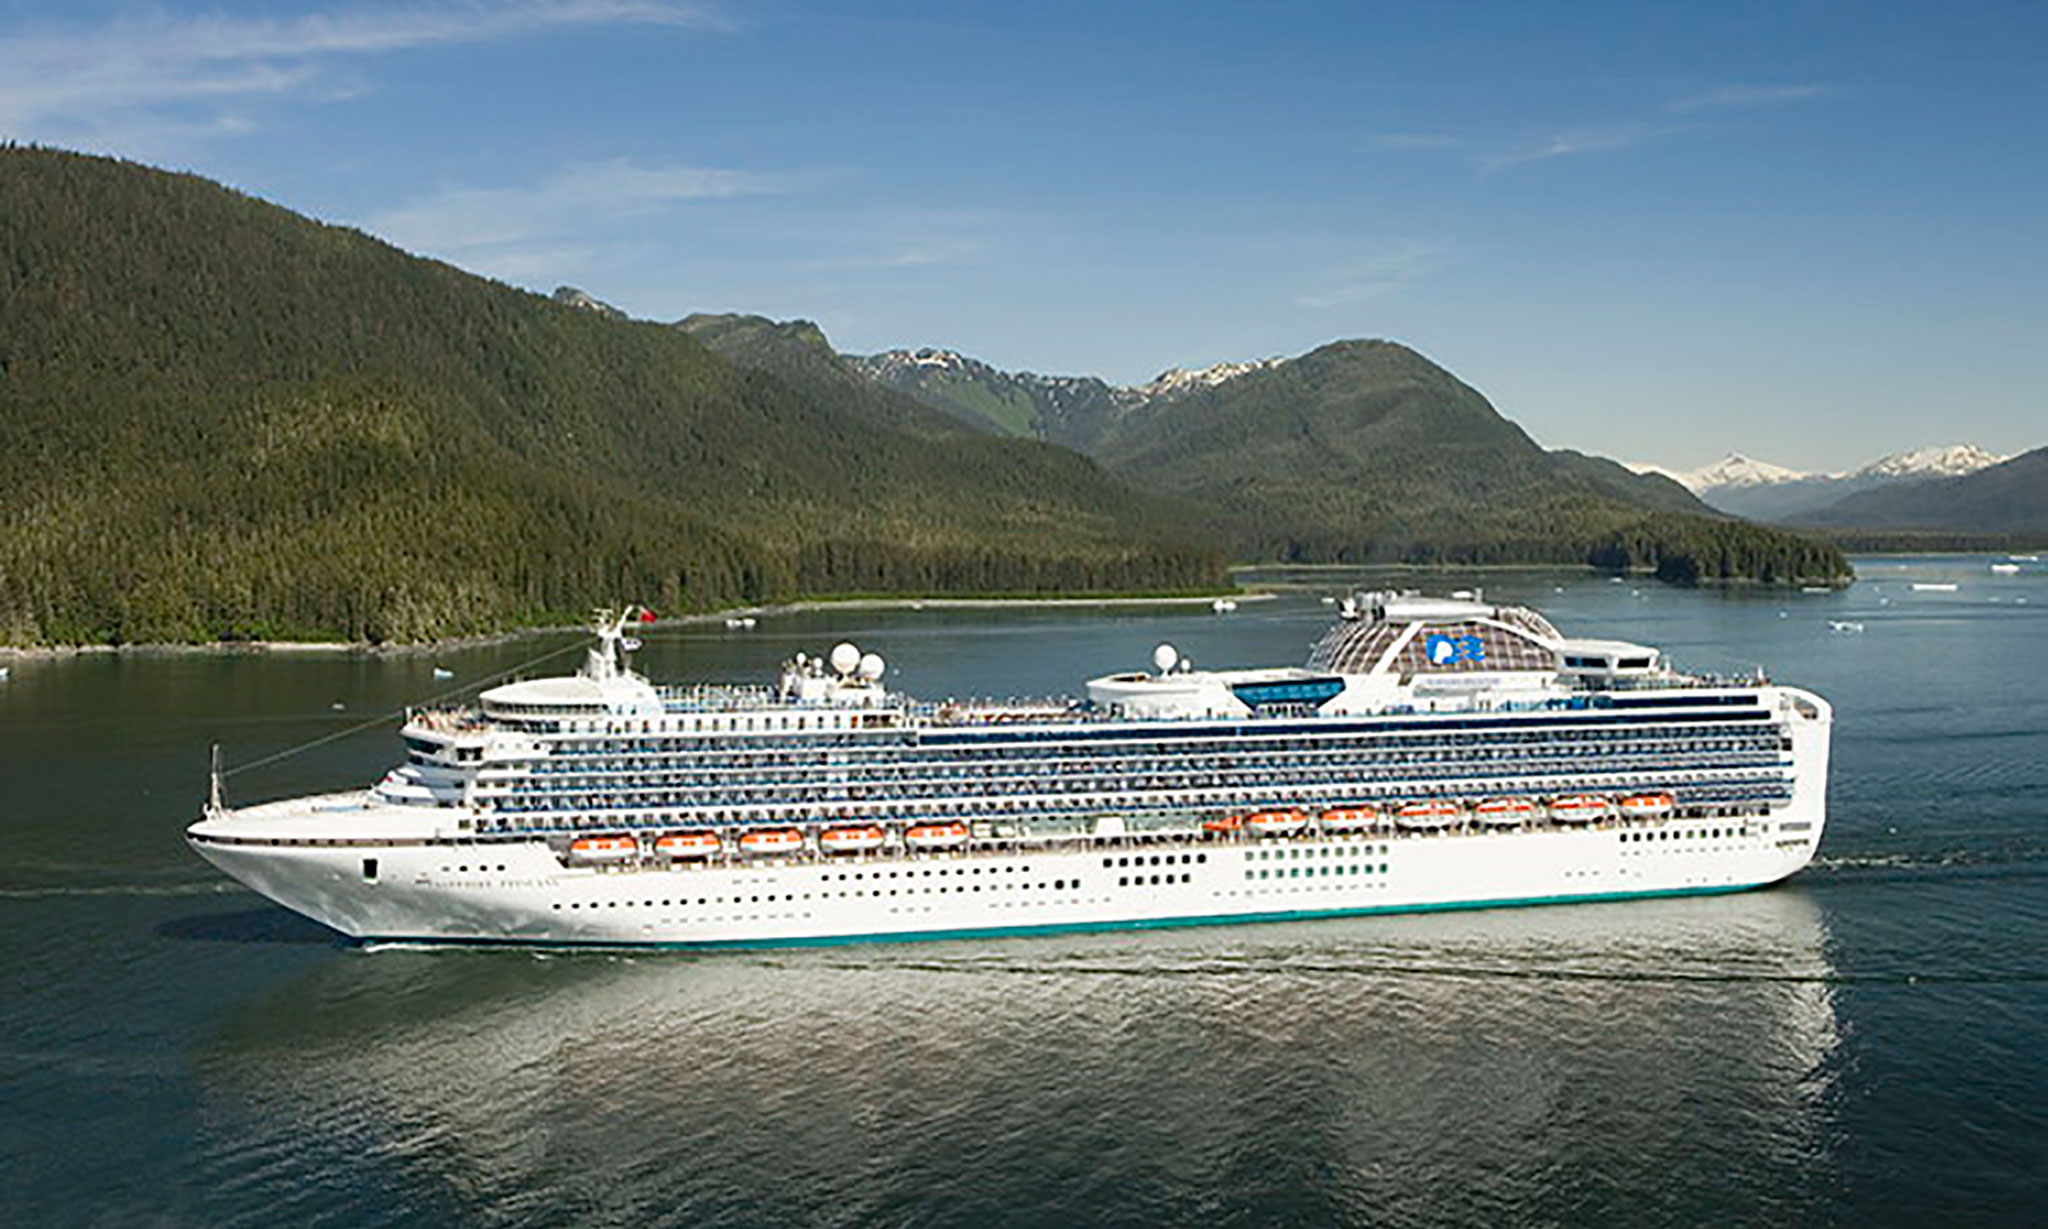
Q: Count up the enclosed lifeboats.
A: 11